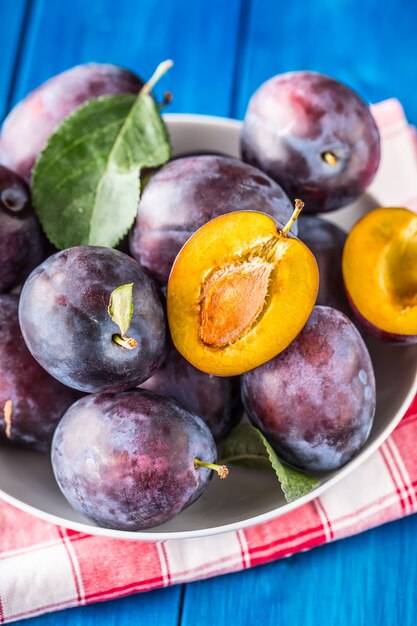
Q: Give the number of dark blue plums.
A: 10